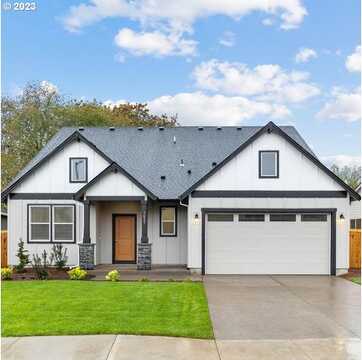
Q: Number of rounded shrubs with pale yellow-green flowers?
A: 3